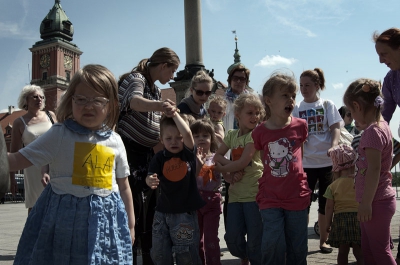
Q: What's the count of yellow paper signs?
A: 1